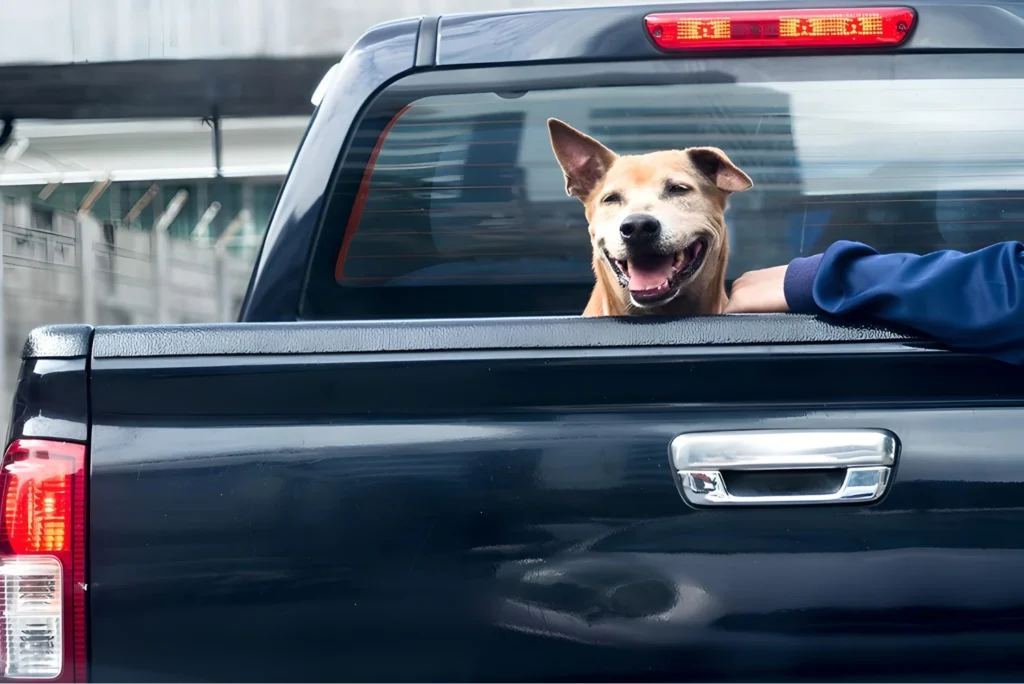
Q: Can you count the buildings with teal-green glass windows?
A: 1